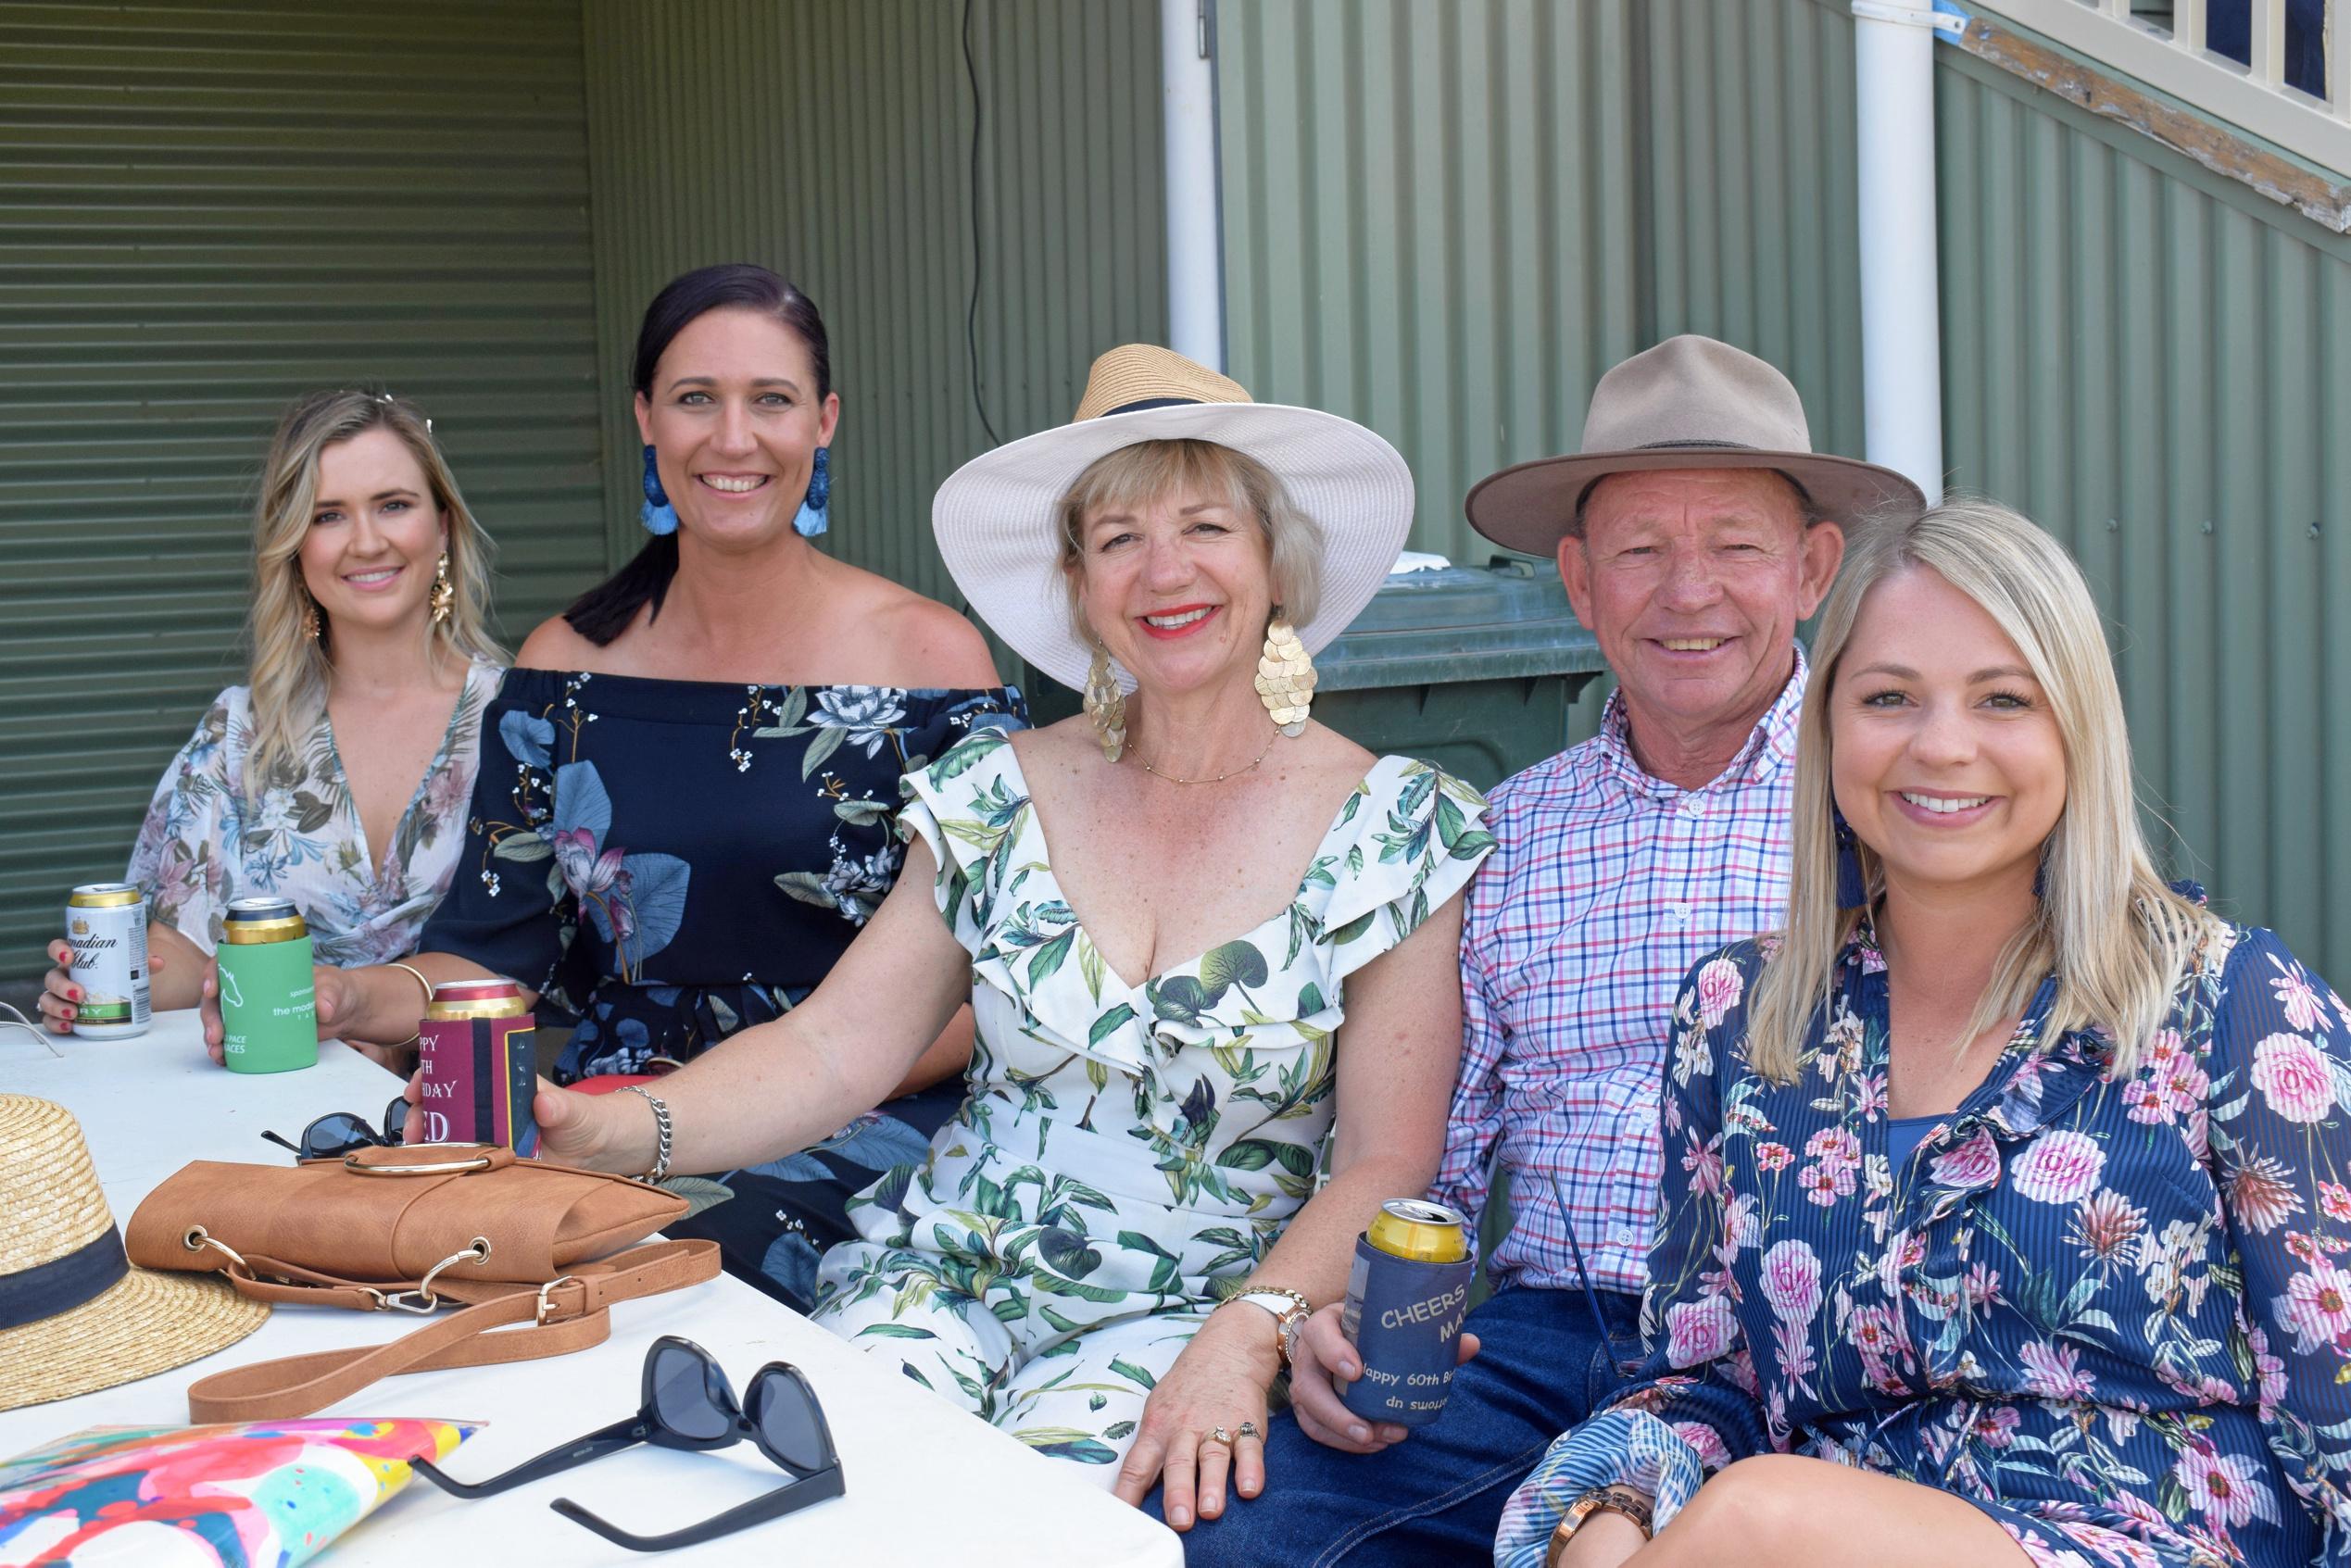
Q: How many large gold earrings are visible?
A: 2